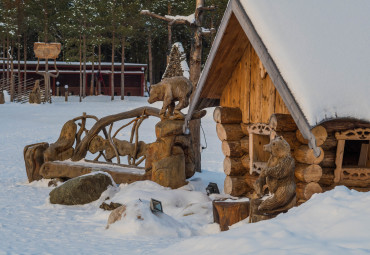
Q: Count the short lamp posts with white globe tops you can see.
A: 2